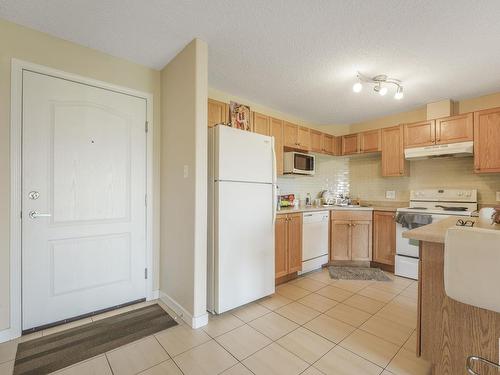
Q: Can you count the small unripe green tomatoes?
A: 0